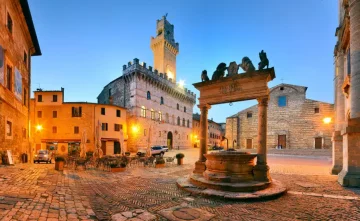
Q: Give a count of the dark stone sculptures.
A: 5